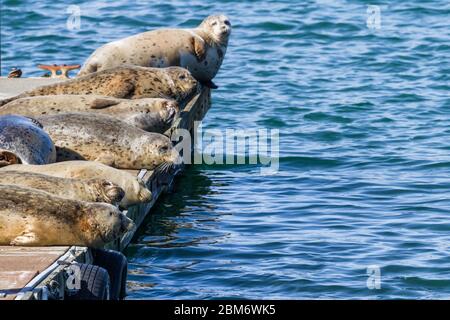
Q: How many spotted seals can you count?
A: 8